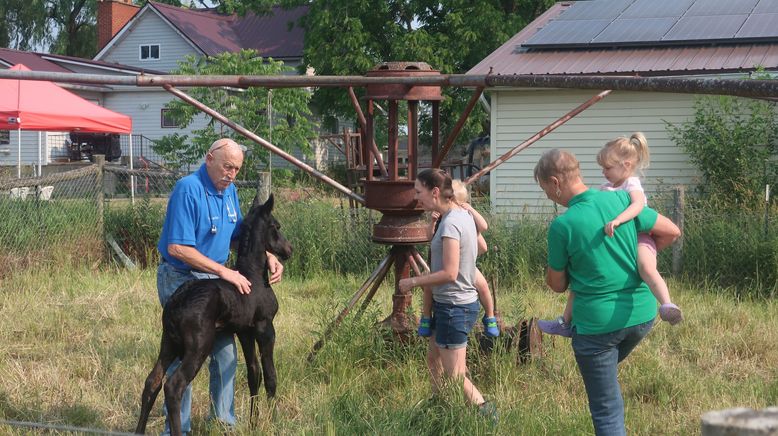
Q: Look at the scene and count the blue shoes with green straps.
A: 2